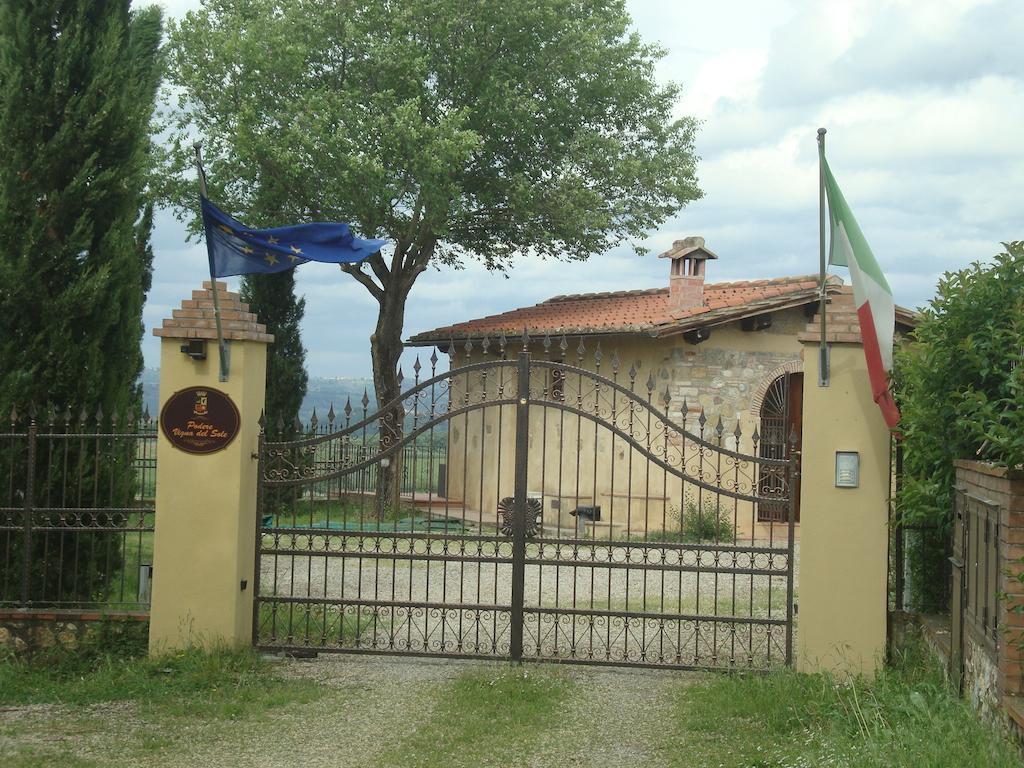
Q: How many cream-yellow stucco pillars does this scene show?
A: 2